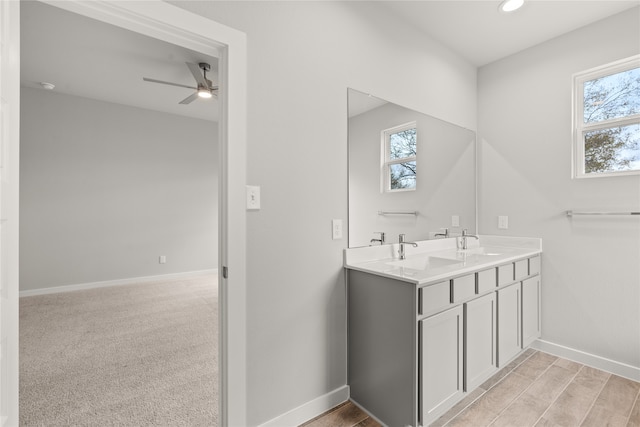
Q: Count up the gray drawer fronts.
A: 6